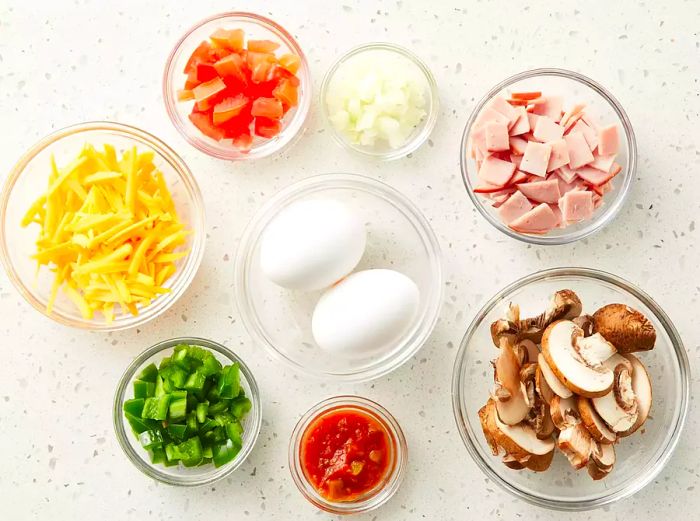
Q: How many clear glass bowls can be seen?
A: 8